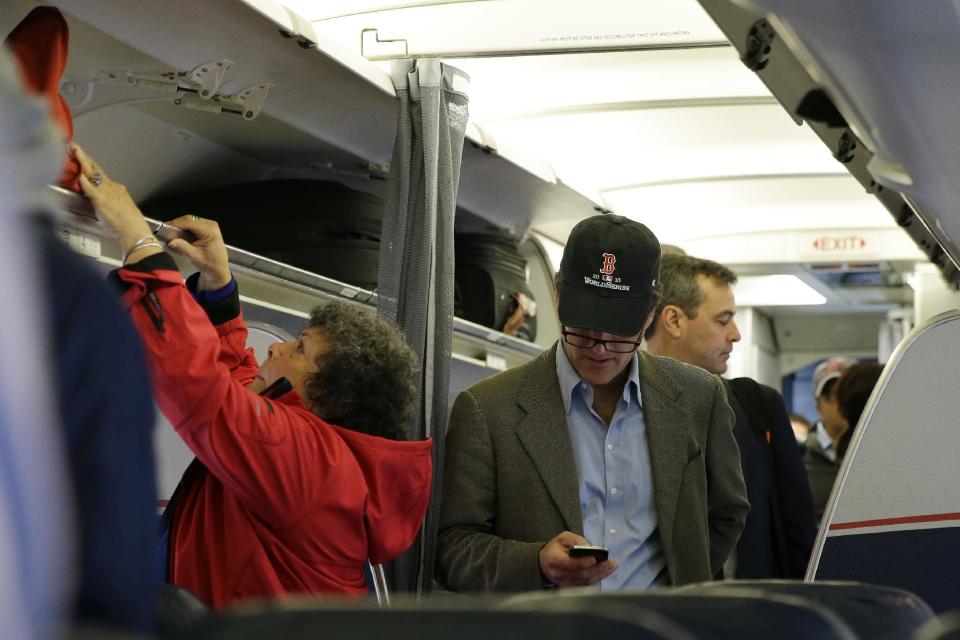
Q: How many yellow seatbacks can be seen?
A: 0